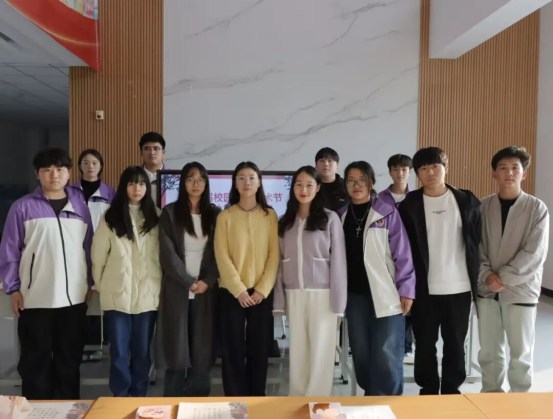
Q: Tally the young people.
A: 12